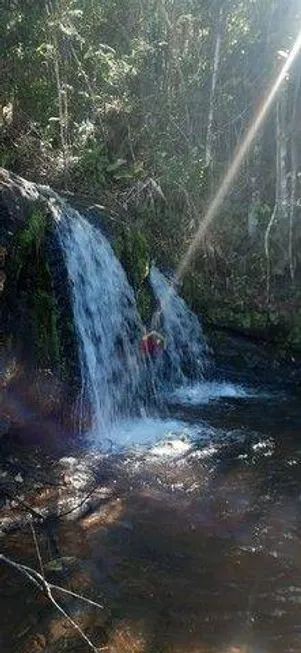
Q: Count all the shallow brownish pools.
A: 1